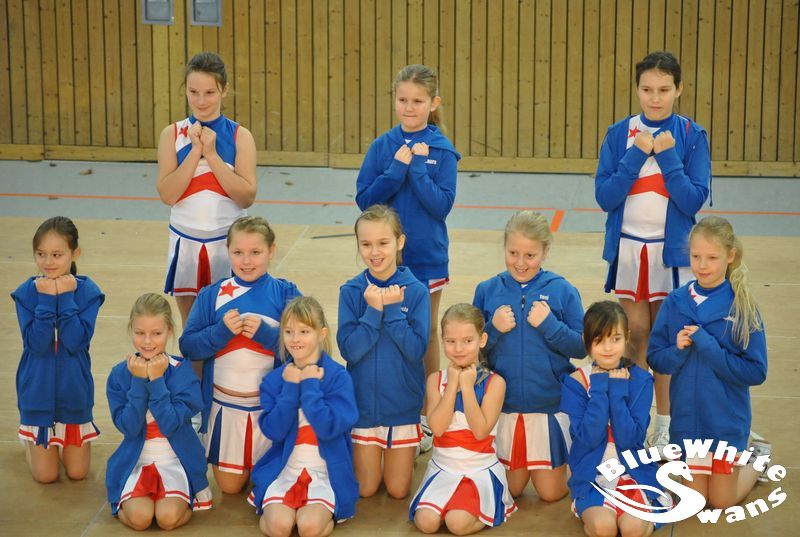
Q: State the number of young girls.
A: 12